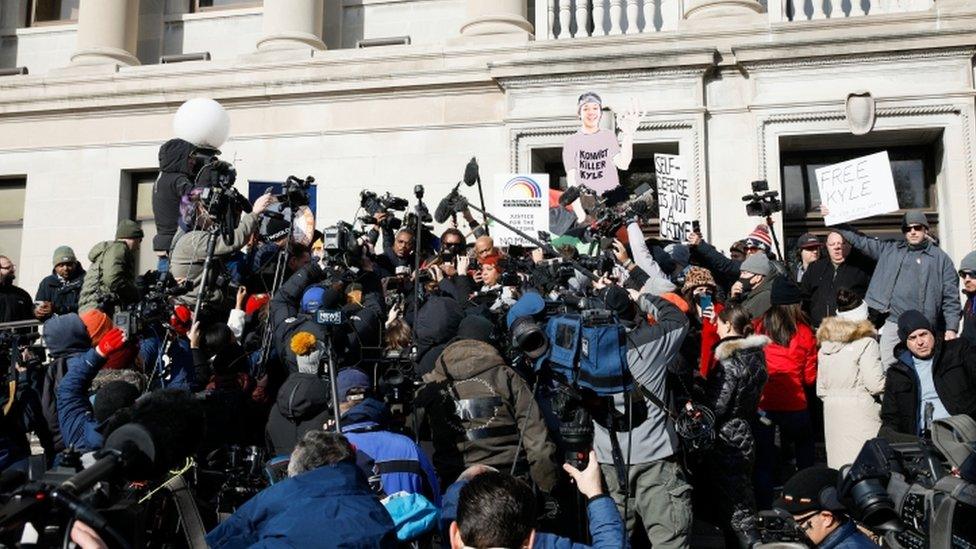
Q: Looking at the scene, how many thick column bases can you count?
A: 4